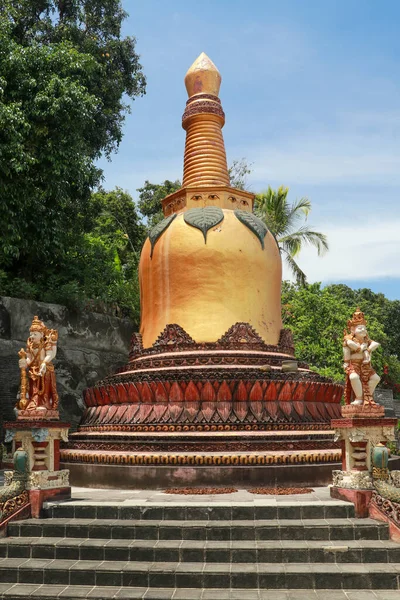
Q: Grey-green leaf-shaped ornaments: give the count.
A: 3